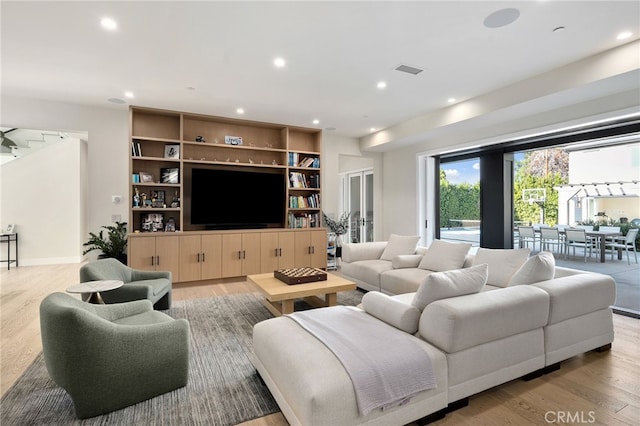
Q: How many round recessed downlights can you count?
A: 9